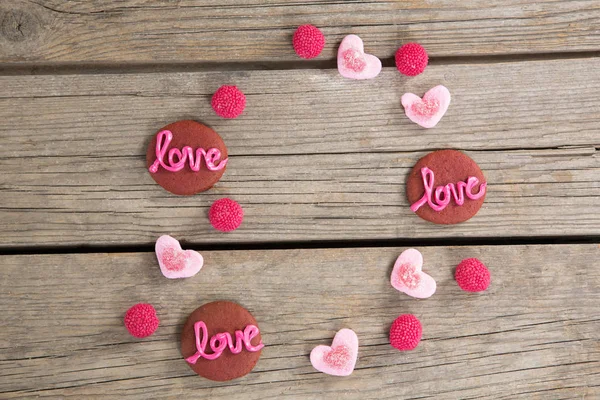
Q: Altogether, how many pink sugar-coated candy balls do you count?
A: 7